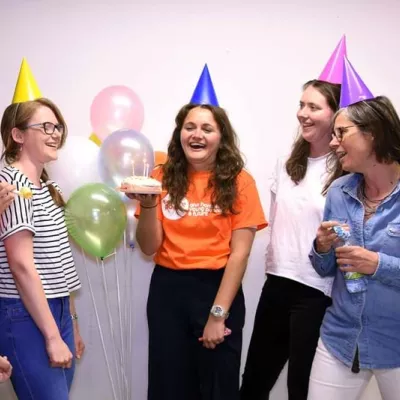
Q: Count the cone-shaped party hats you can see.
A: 4